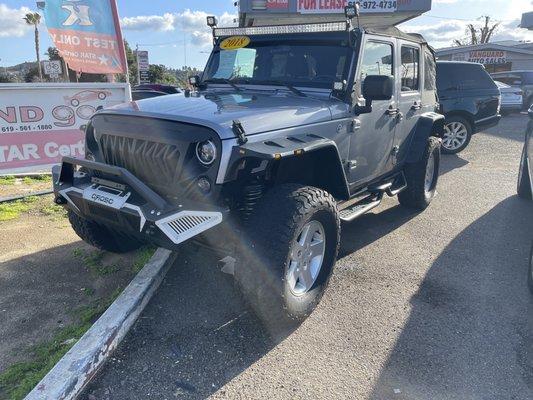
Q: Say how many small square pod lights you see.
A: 4